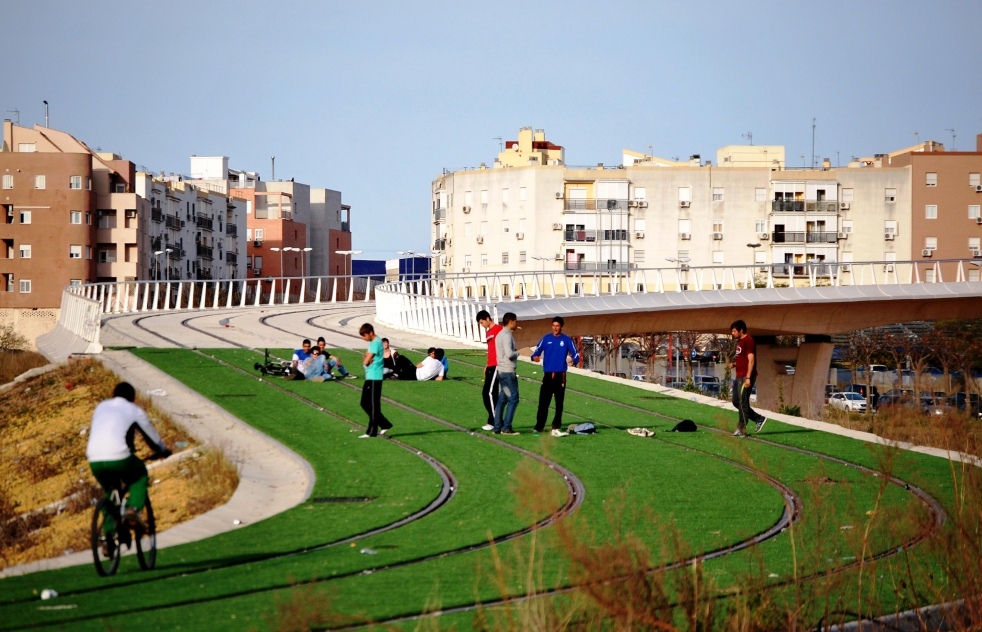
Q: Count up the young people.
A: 12